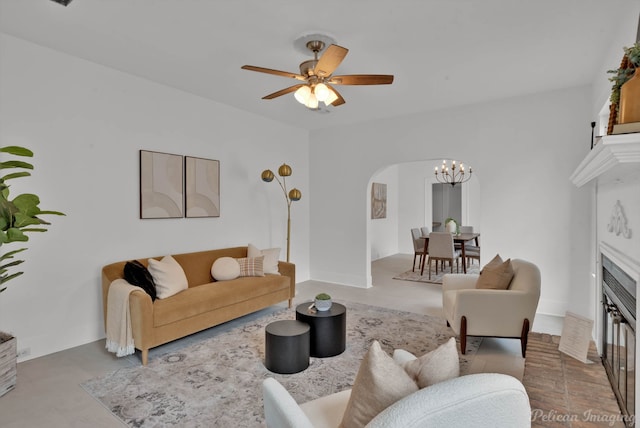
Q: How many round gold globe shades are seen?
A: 3